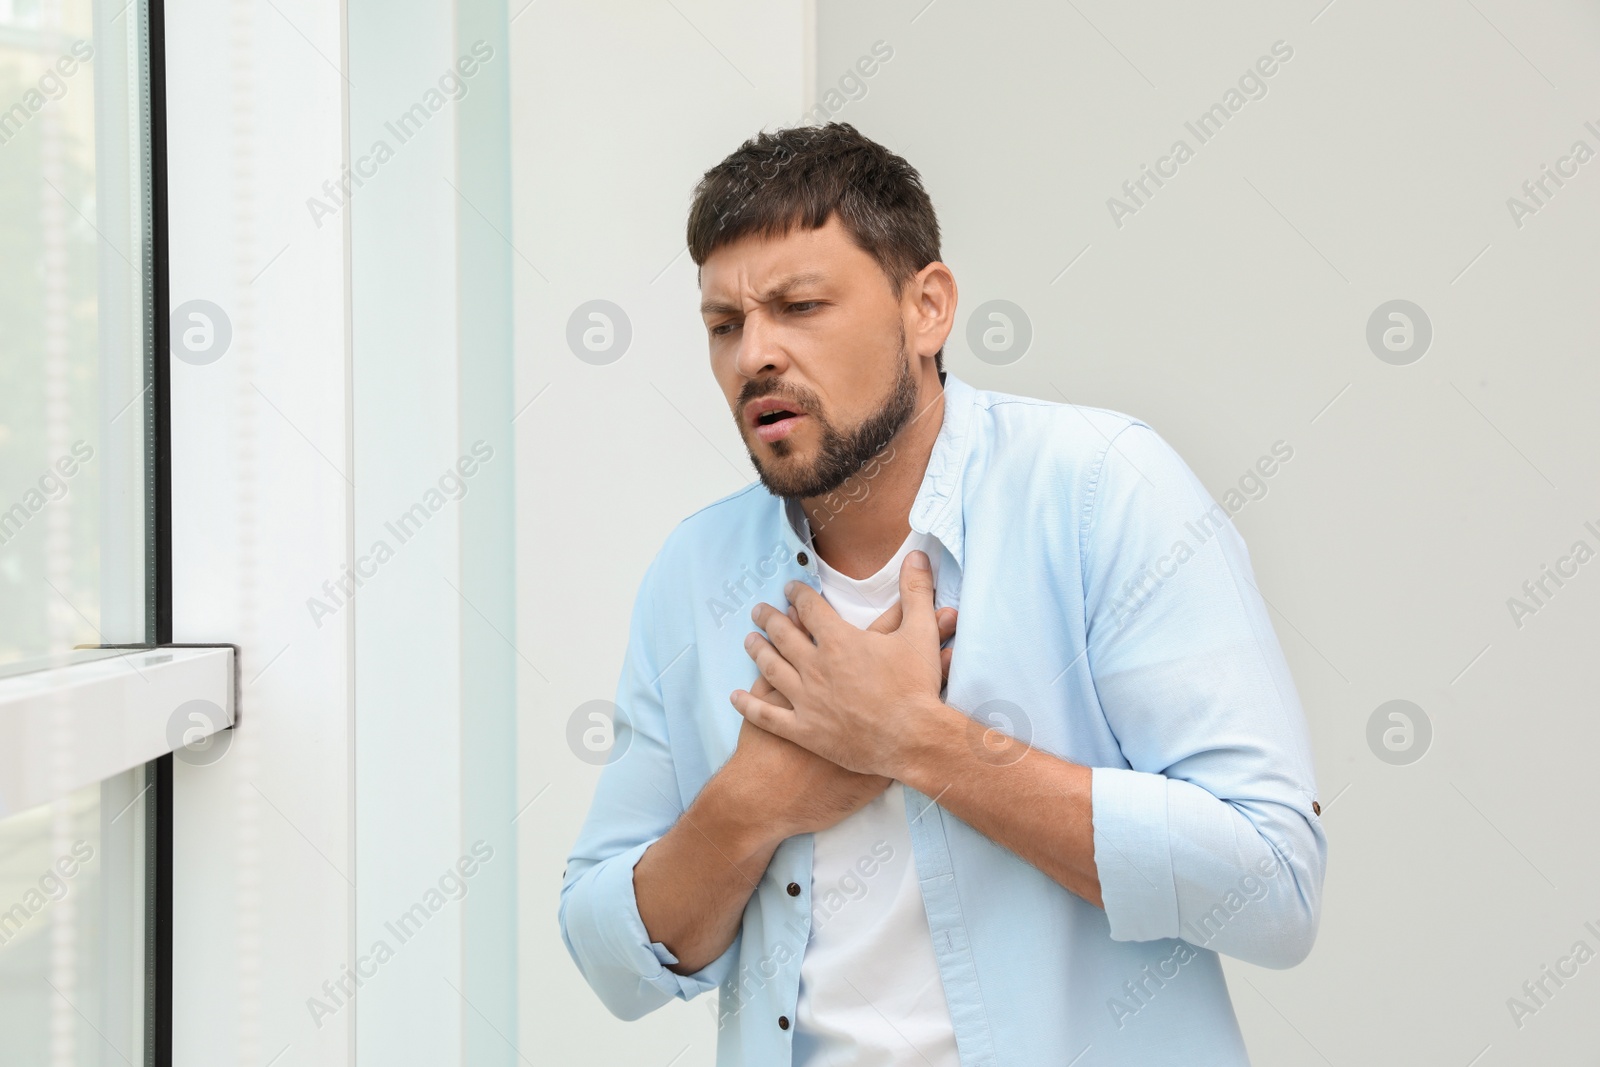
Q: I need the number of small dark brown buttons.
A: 4